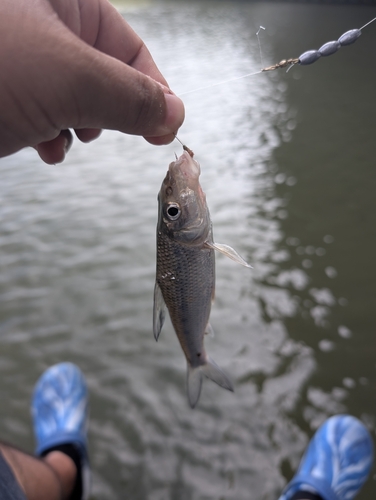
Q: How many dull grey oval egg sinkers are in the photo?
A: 3